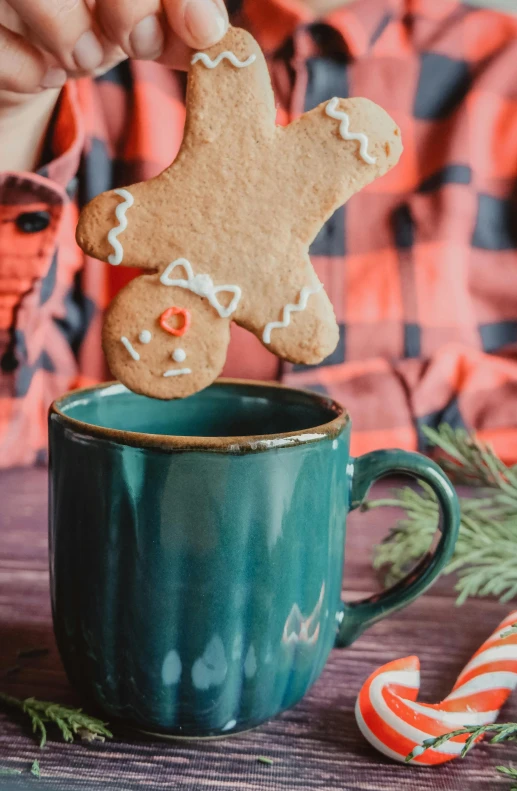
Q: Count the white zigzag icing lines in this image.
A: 4